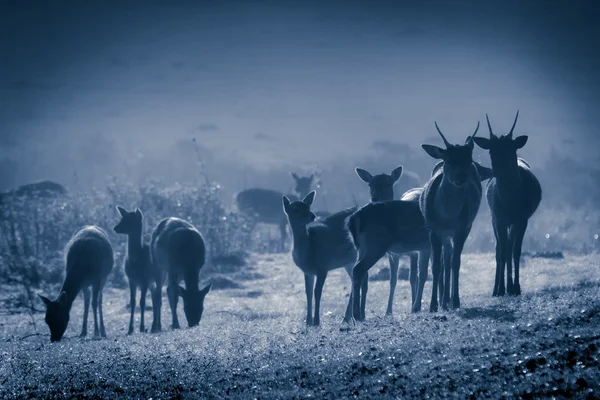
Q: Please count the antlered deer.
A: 2